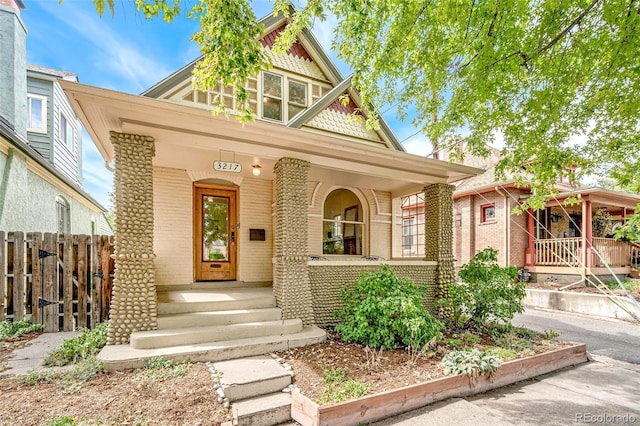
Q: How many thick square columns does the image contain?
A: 3